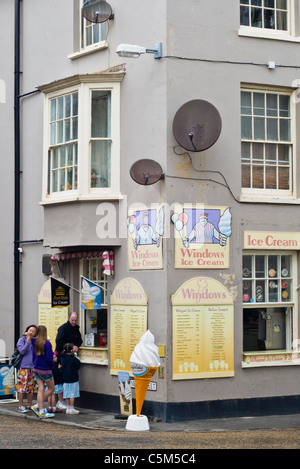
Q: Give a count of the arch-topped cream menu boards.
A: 3